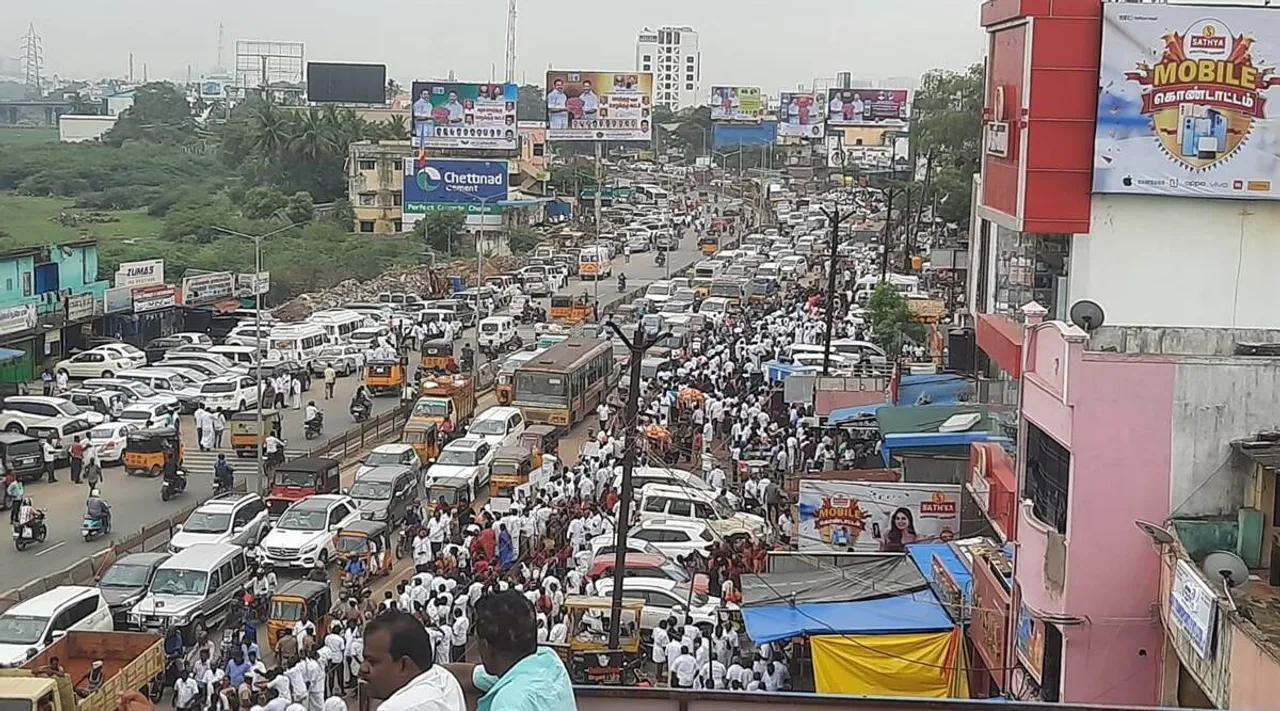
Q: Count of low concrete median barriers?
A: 1